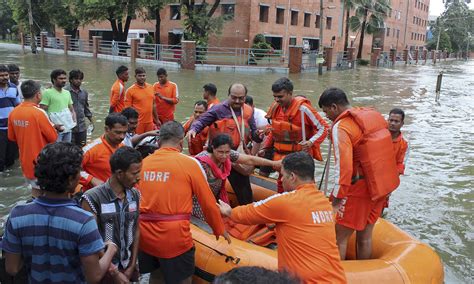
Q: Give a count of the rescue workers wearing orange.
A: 12